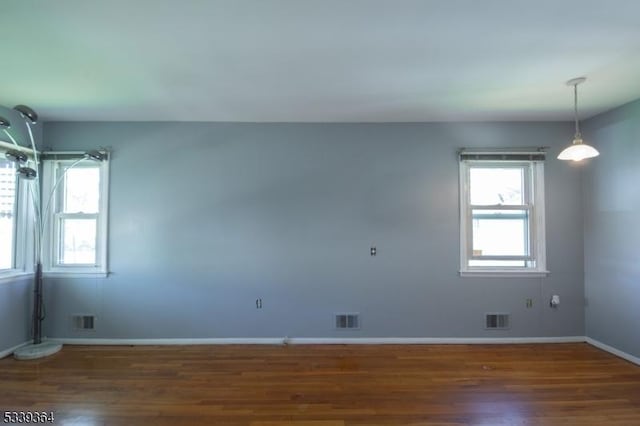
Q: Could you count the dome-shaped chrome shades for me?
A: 5